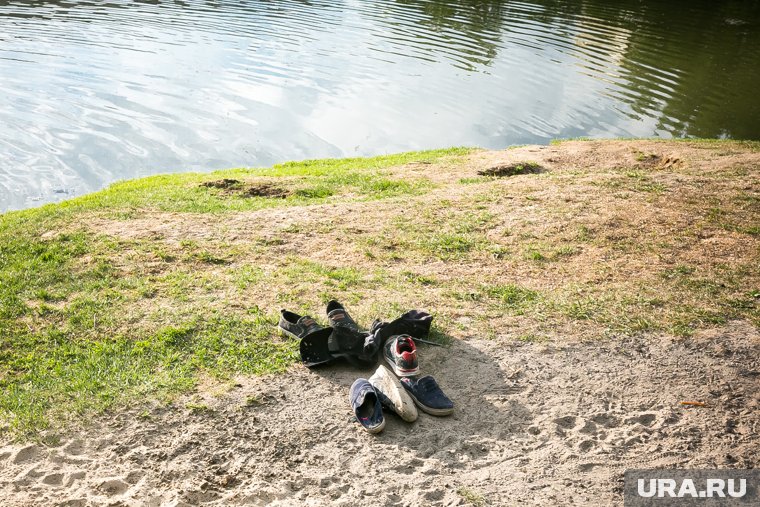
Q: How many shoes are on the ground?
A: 6